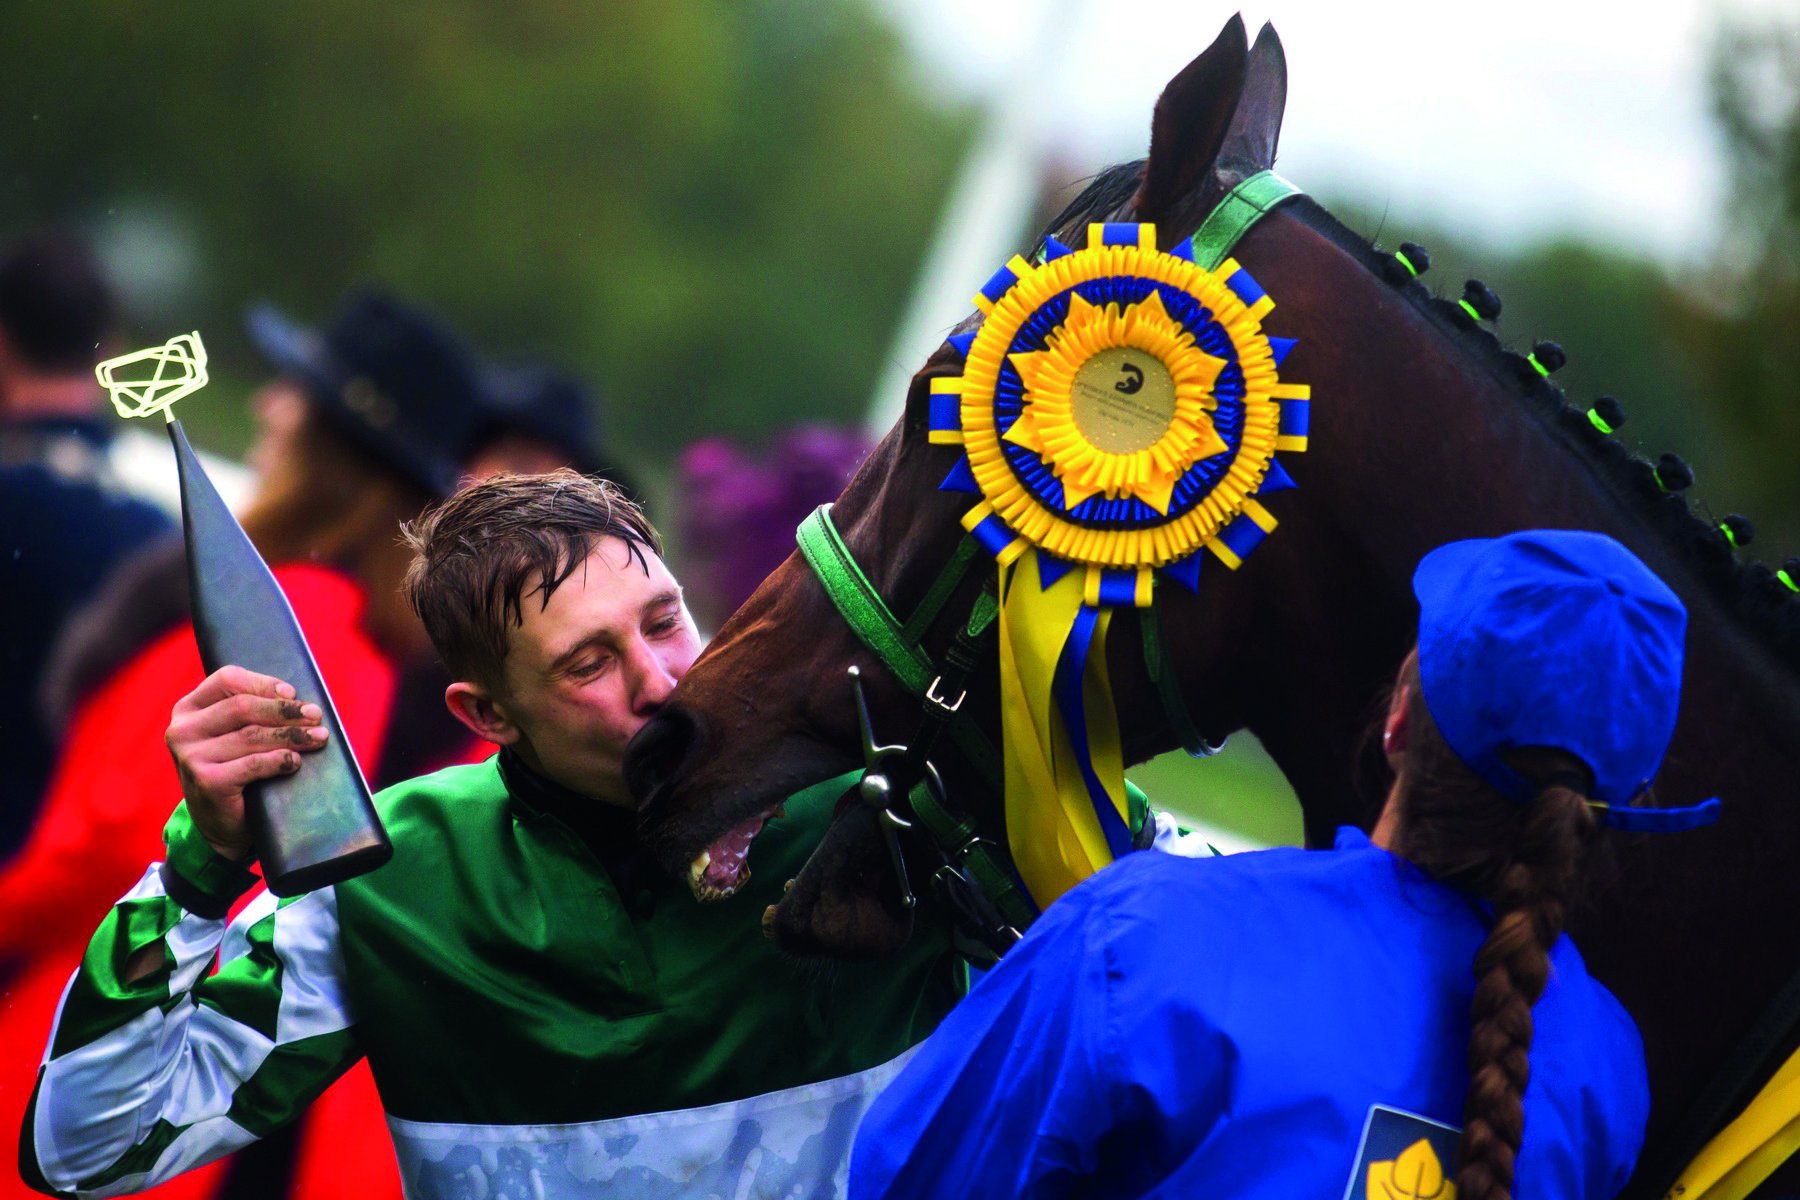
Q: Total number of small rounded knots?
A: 7